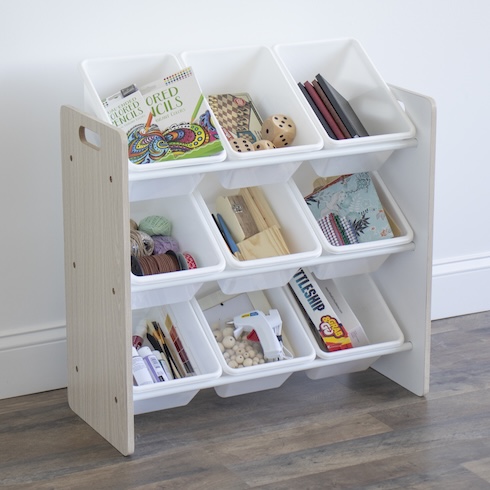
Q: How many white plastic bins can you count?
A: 9